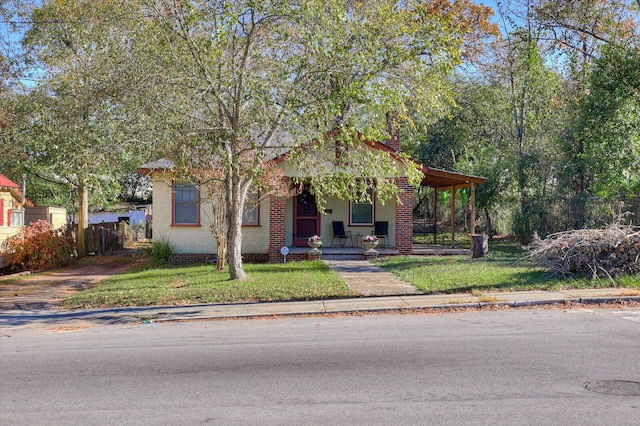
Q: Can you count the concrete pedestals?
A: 2